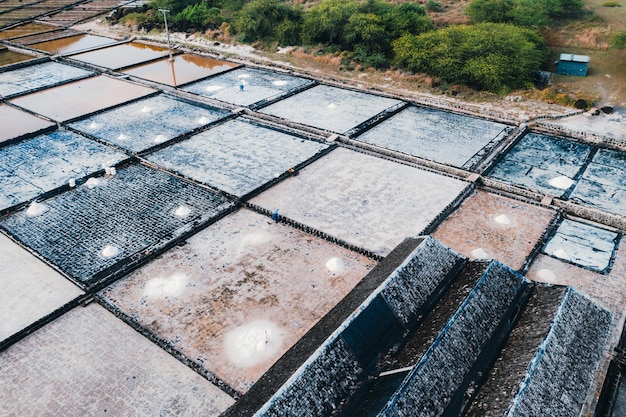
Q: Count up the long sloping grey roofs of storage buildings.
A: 3